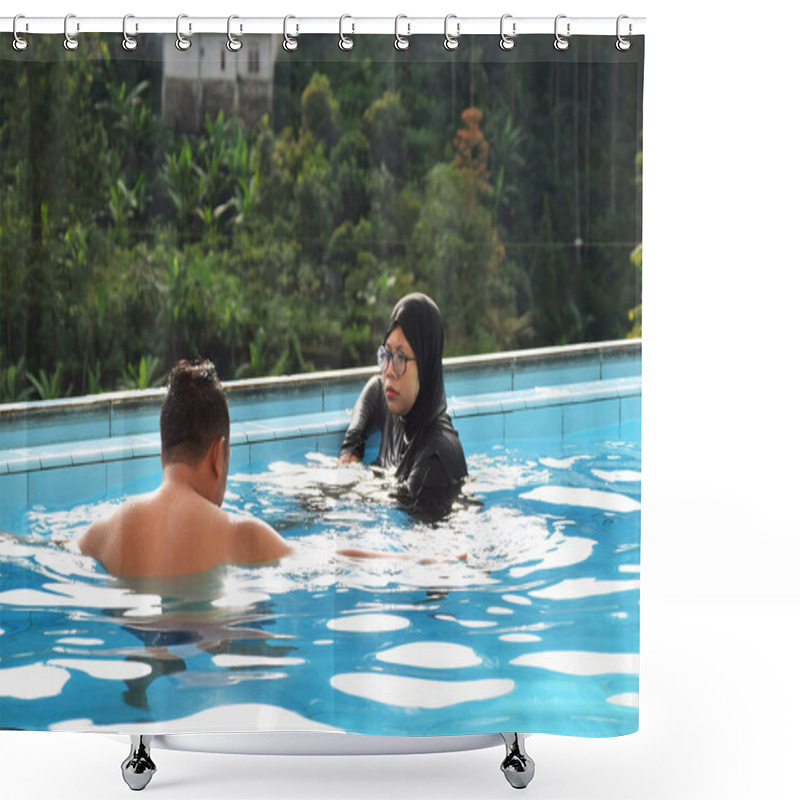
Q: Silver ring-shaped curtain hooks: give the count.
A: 12